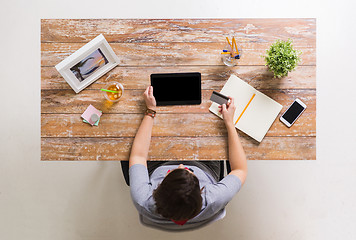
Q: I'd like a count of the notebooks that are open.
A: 1